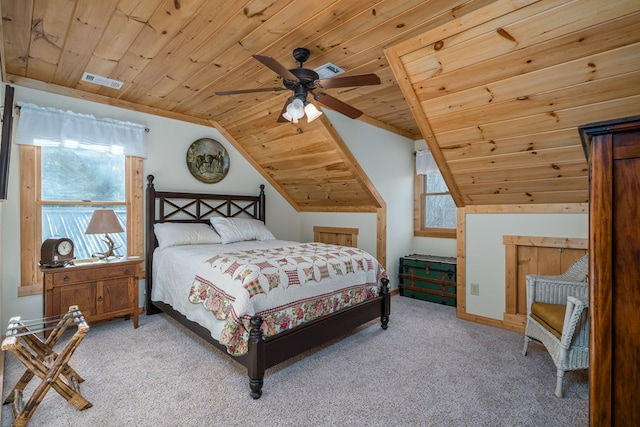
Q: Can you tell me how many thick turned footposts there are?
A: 2